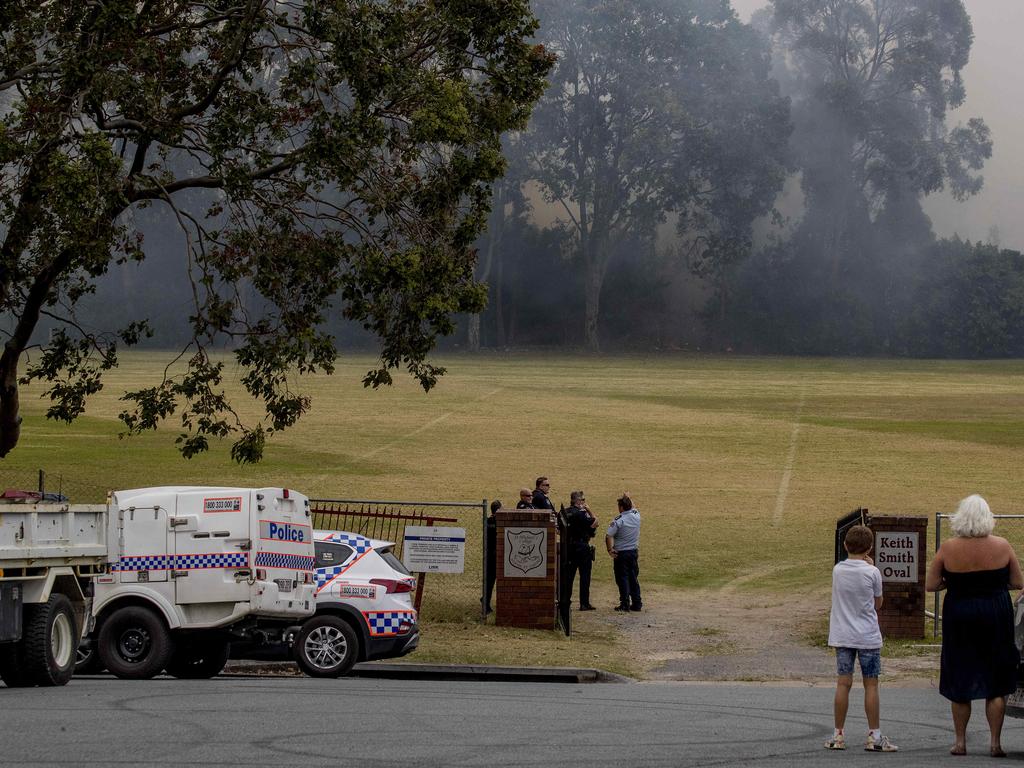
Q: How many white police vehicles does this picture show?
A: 2